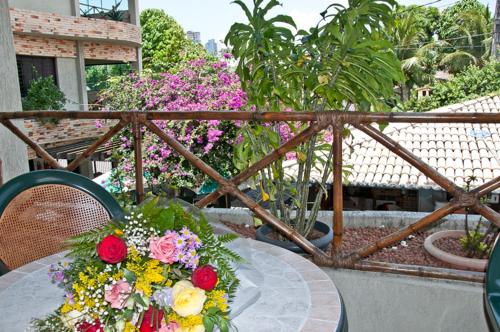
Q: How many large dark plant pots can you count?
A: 1